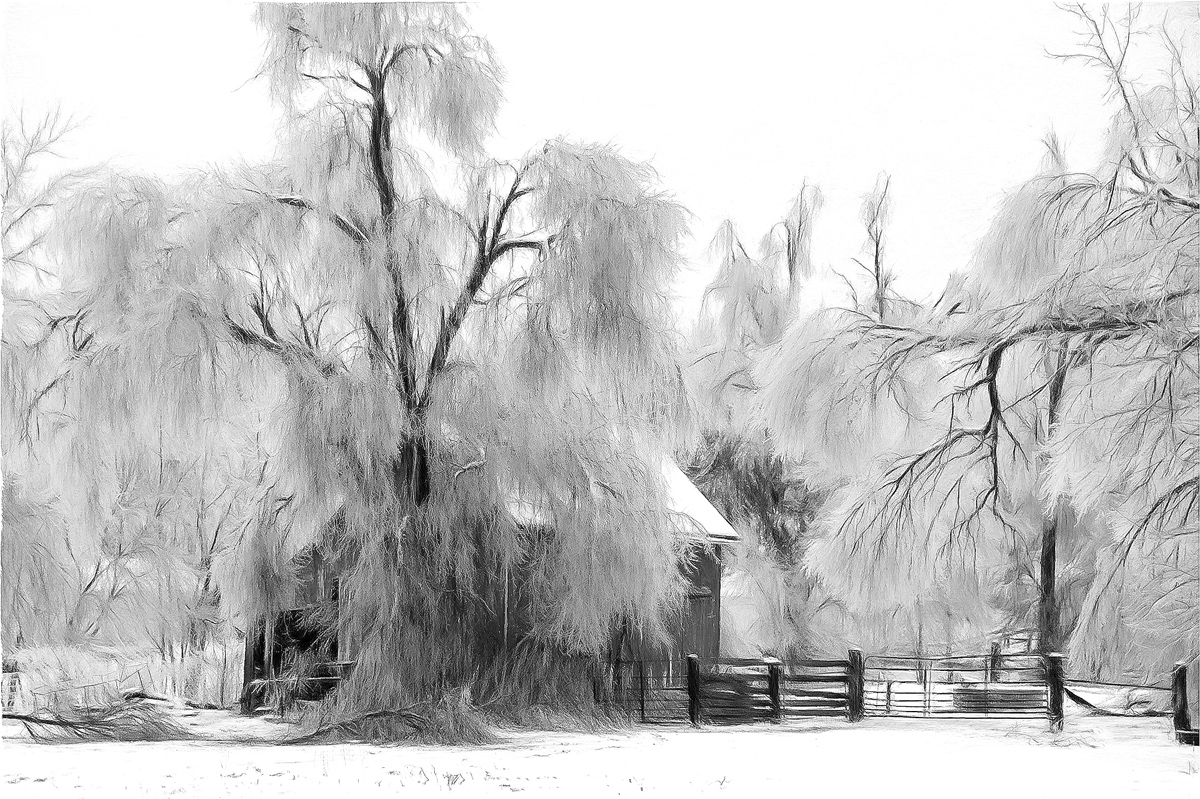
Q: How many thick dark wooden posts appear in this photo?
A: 5